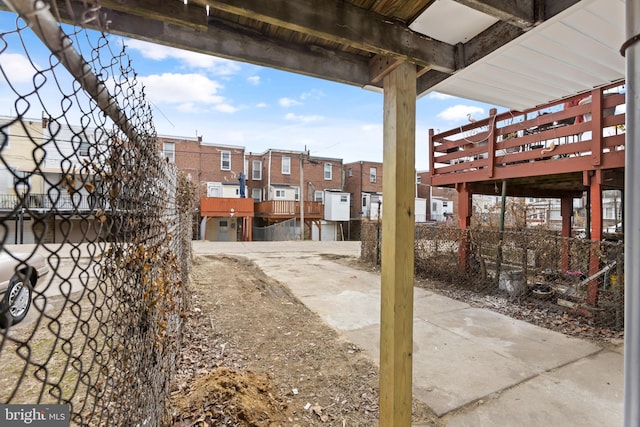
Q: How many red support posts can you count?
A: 3